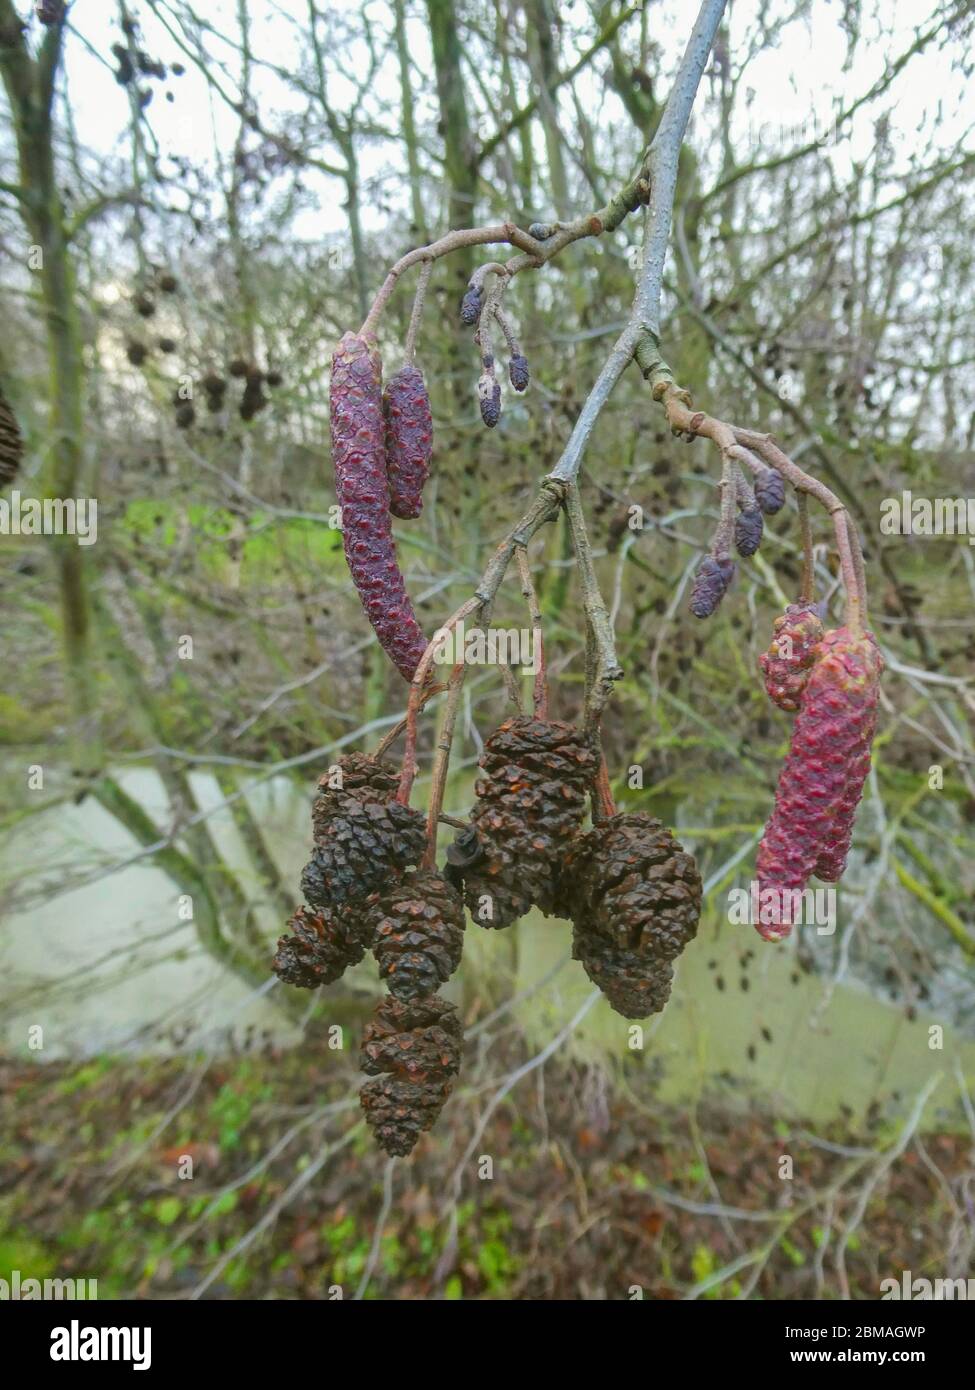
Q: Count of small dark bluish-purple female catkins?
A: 6